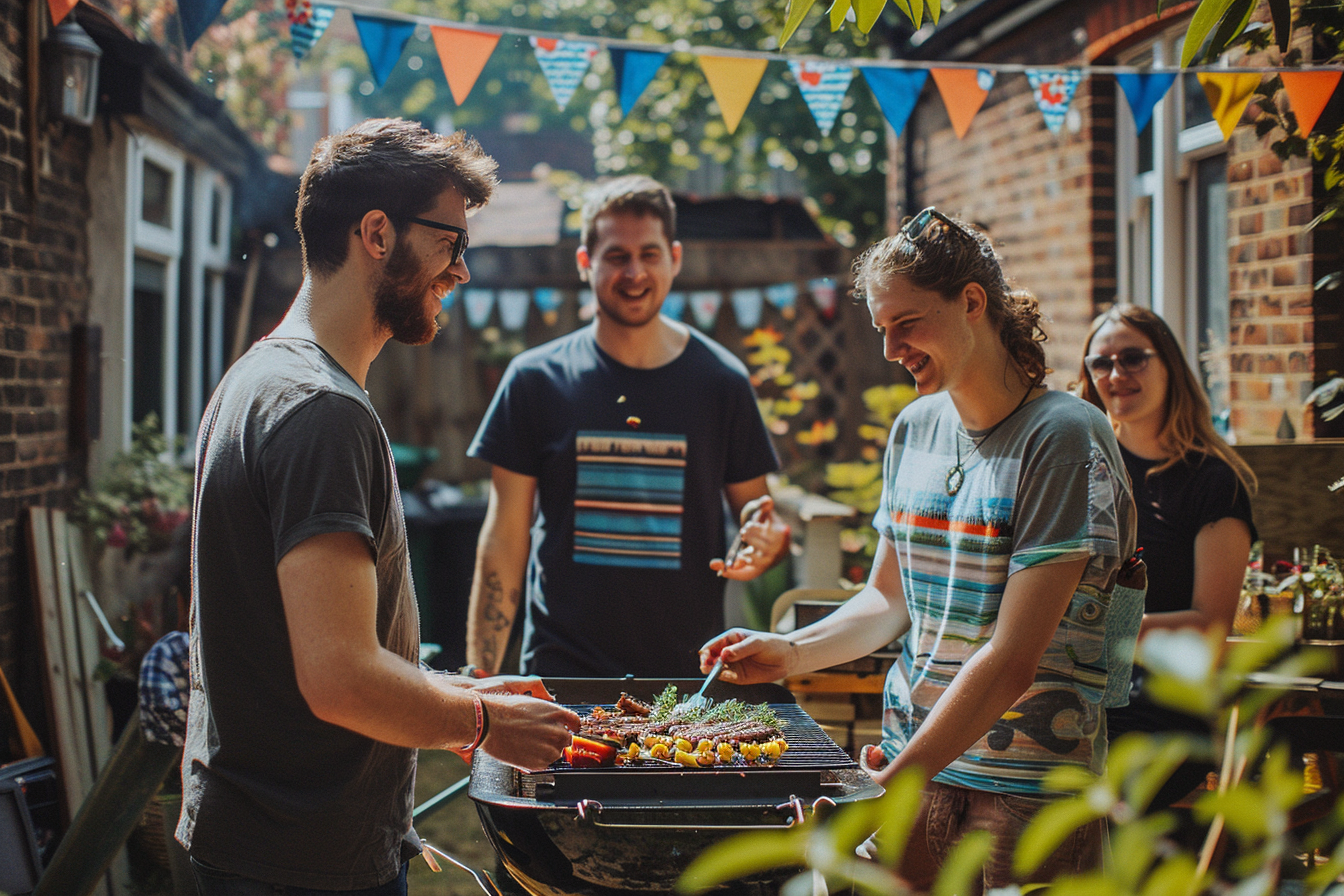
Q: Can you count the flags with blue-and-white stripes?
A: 4